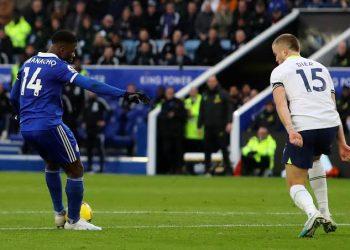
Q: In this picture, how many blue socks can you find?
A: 2